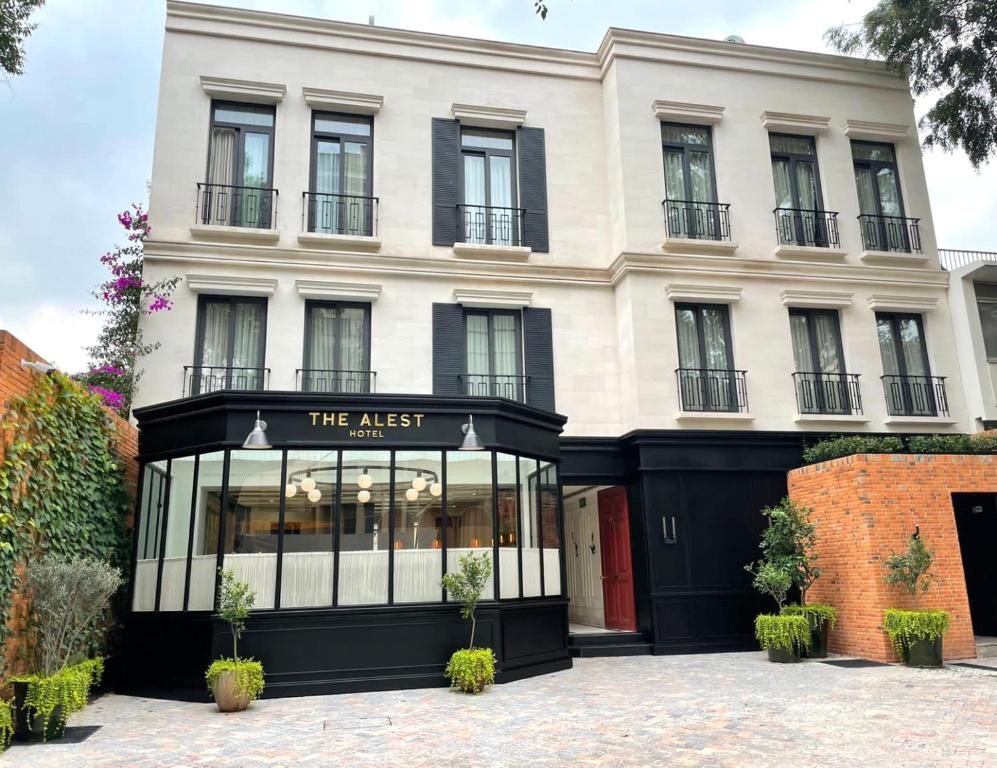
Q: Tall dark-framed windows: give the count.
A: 12